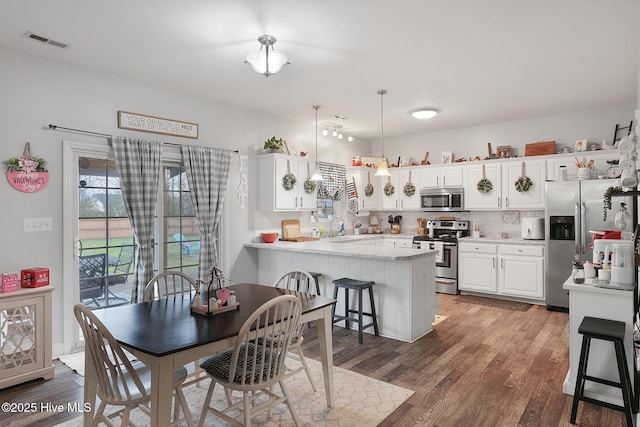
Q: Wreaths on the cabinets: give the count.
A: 7